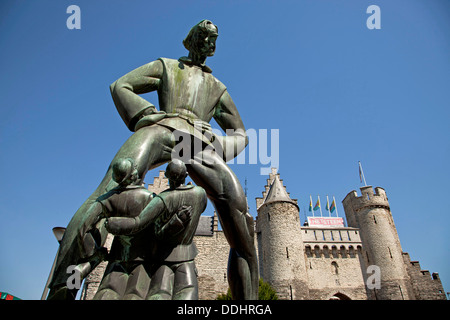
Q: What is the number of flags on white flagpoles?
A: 5